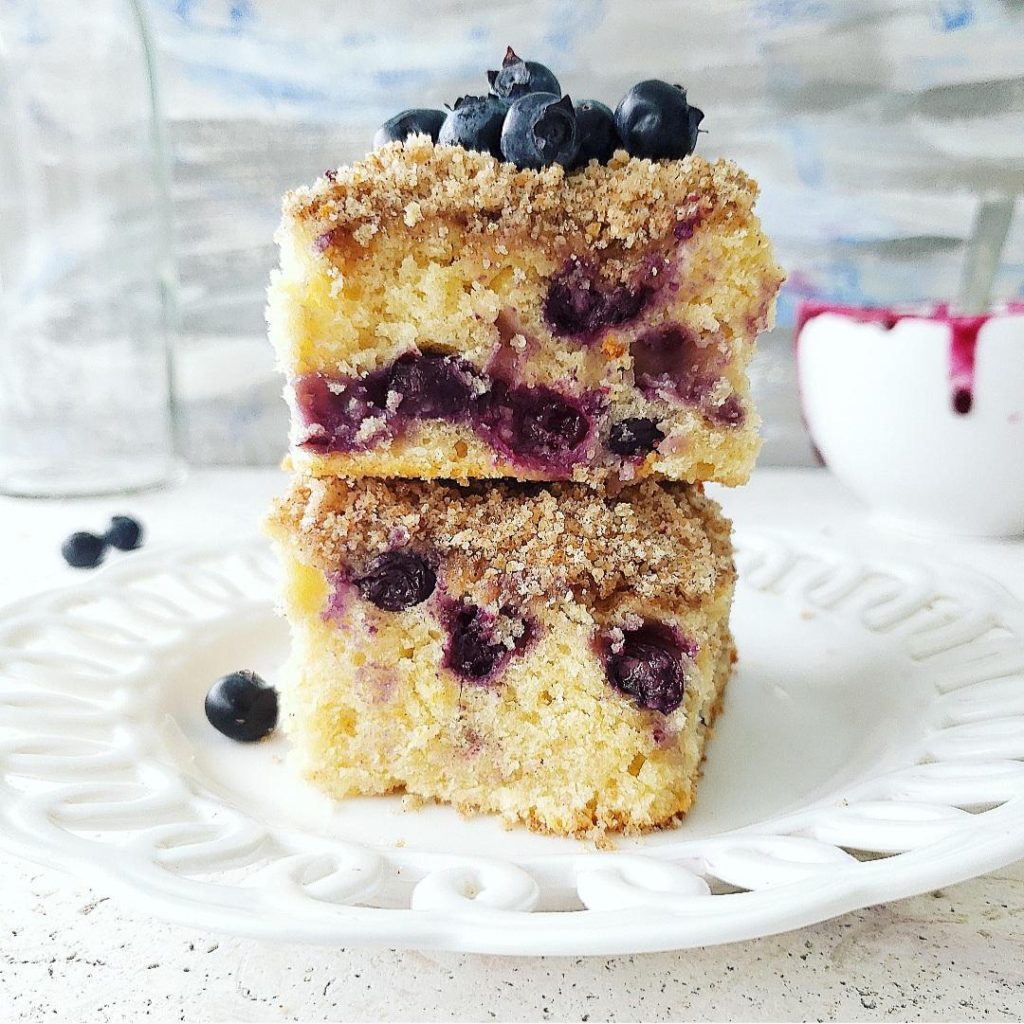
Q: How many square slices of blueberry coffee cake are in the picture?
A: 2